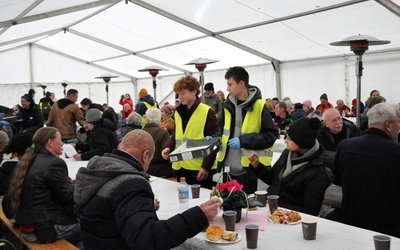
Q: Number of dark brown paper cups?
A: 7